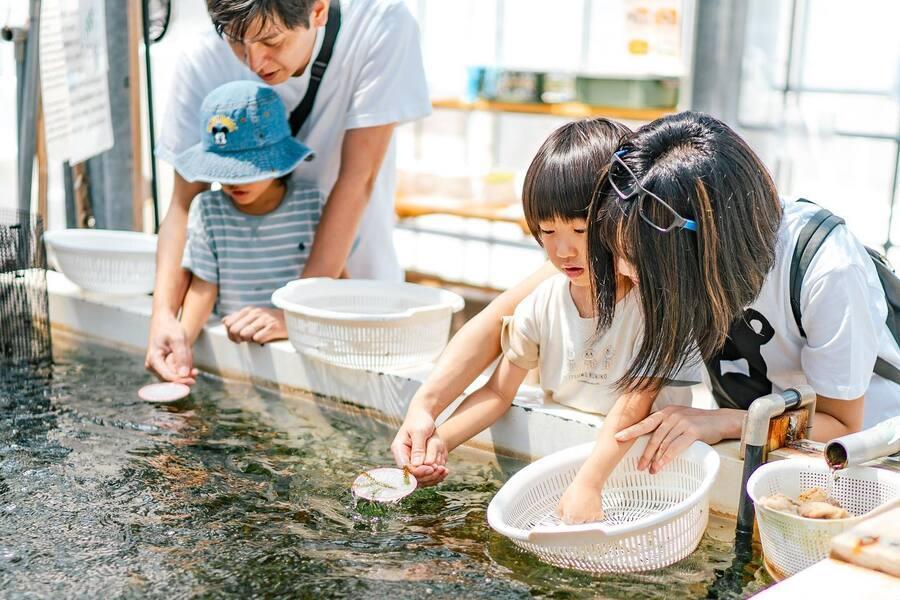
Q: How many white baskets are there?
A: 4